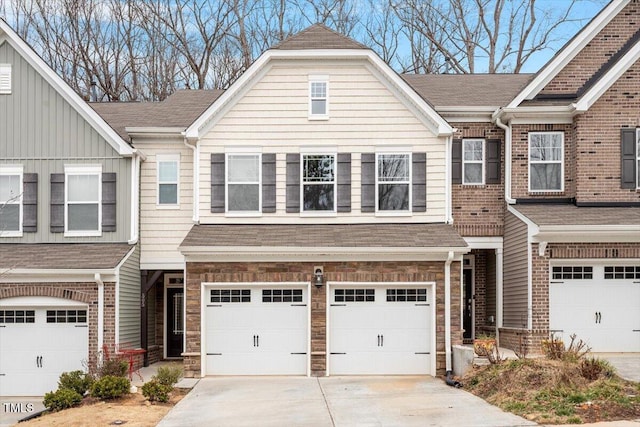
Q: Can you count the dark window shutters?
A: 12